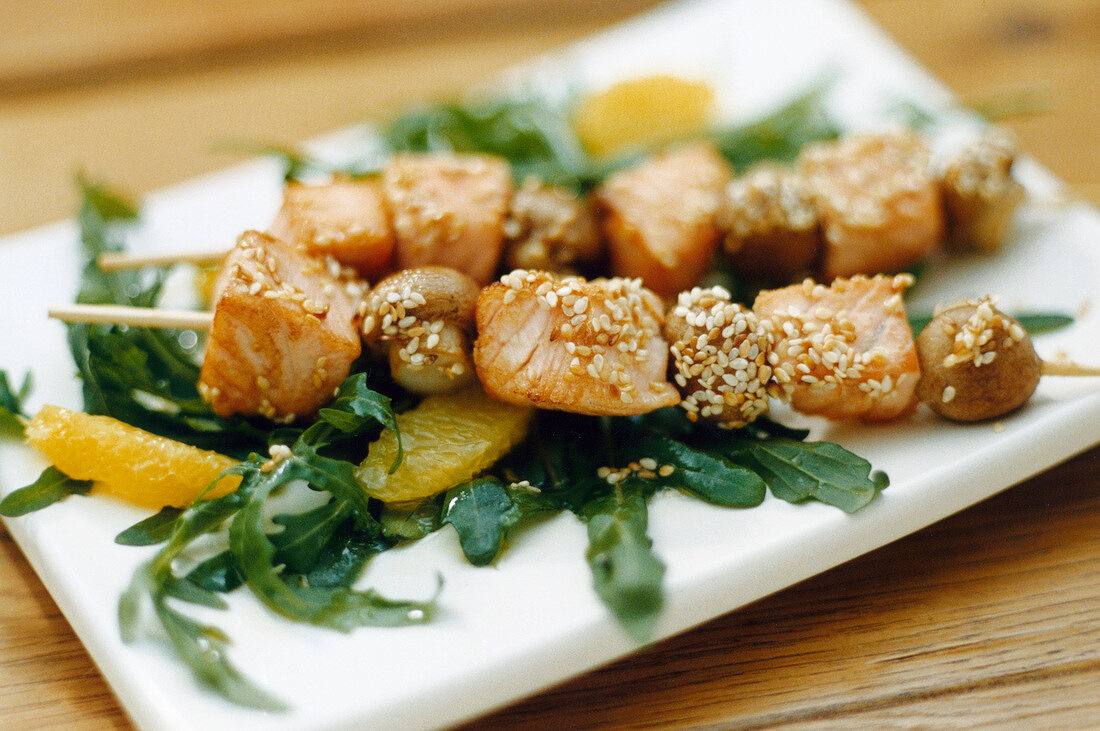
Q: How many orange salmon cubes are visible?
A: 7